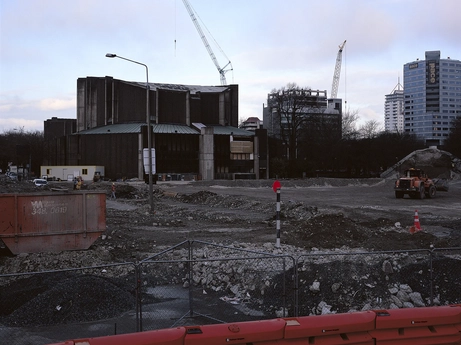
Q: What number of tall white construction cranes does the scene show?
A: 2